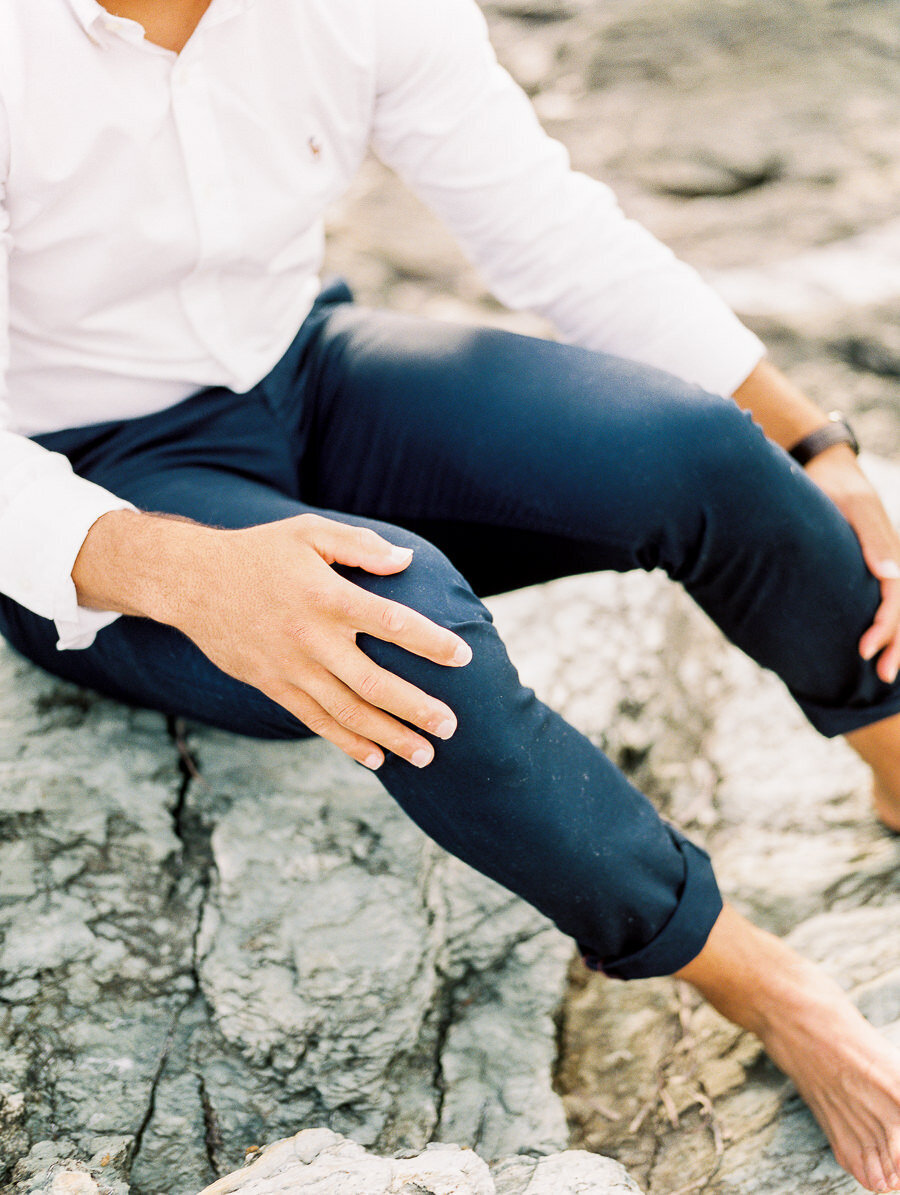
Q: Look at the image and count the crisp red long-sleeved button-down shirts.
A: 0